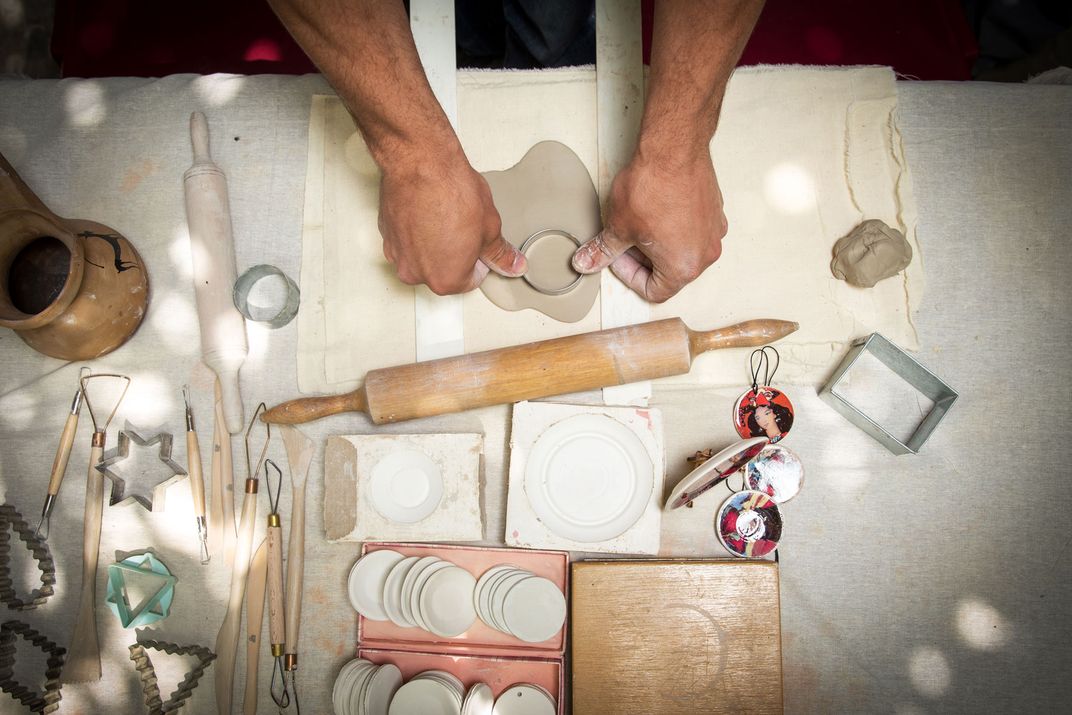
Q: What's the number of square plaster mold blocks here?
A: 2